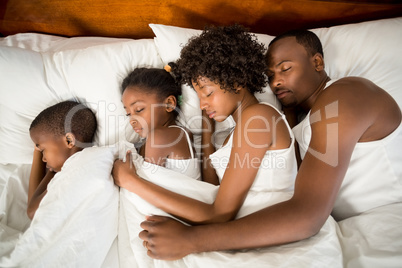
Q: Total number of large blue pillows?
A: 0